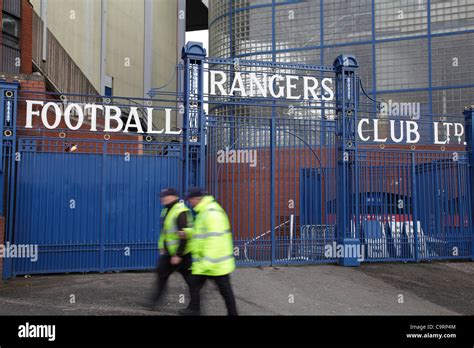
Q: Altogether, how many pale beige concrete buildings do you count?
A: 1